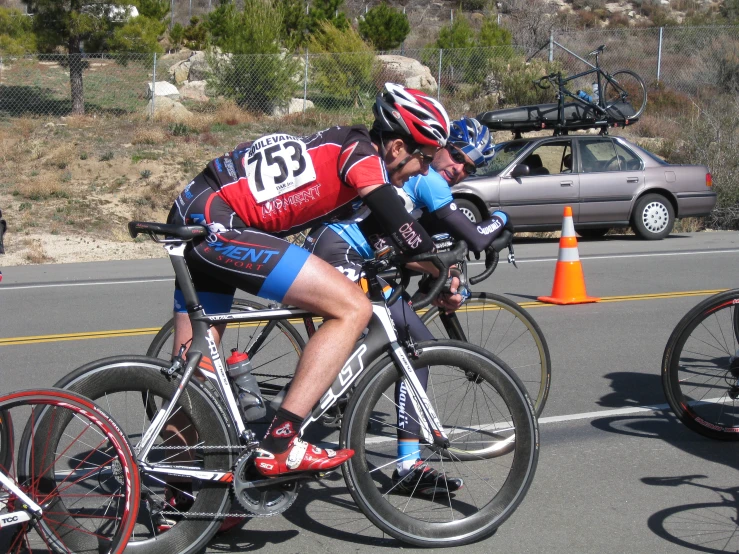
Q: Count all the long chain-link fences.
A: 1